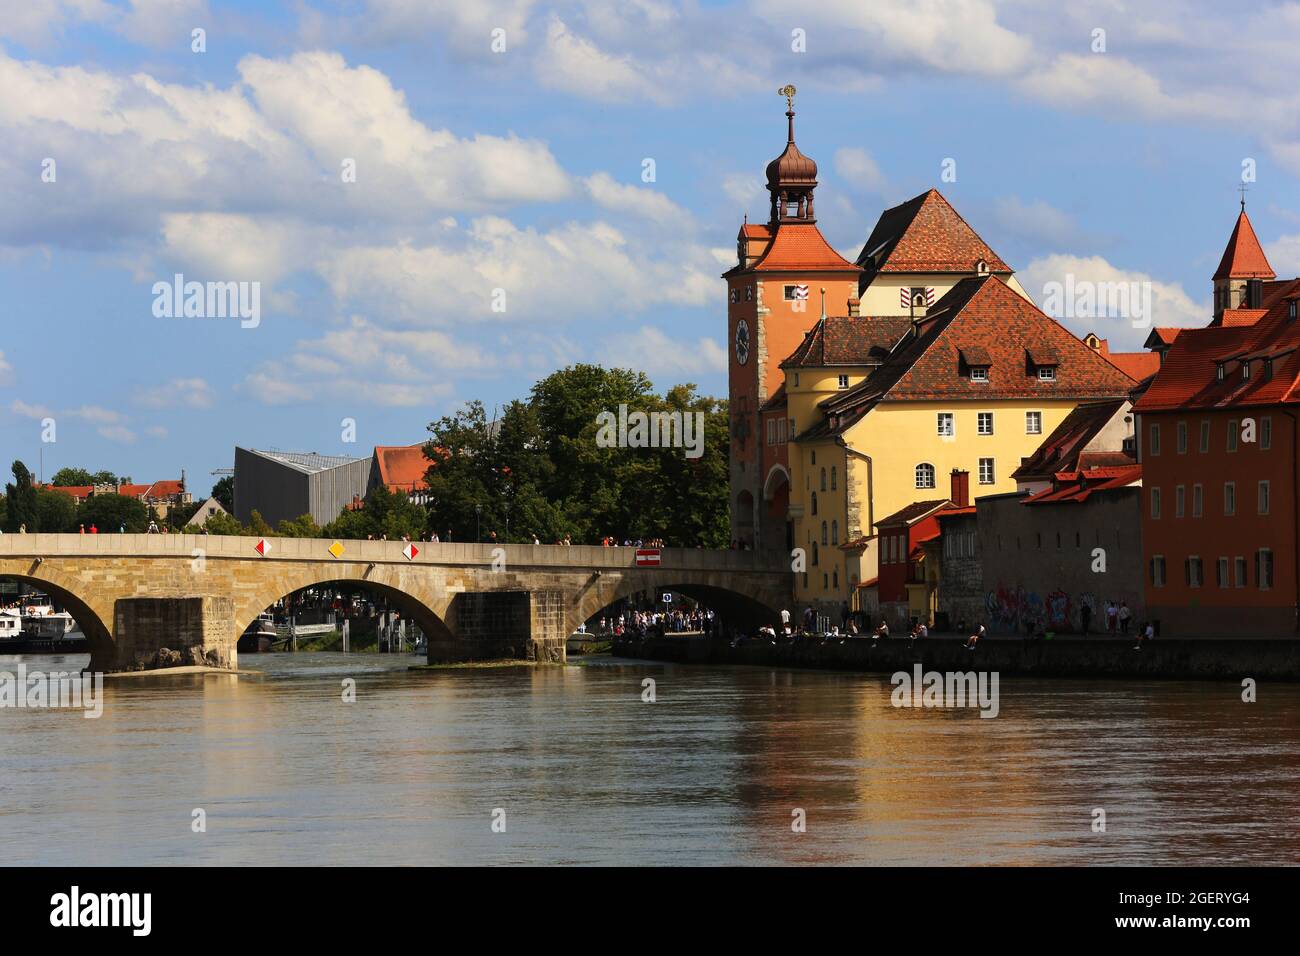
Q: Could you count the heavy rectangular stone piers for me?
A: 2